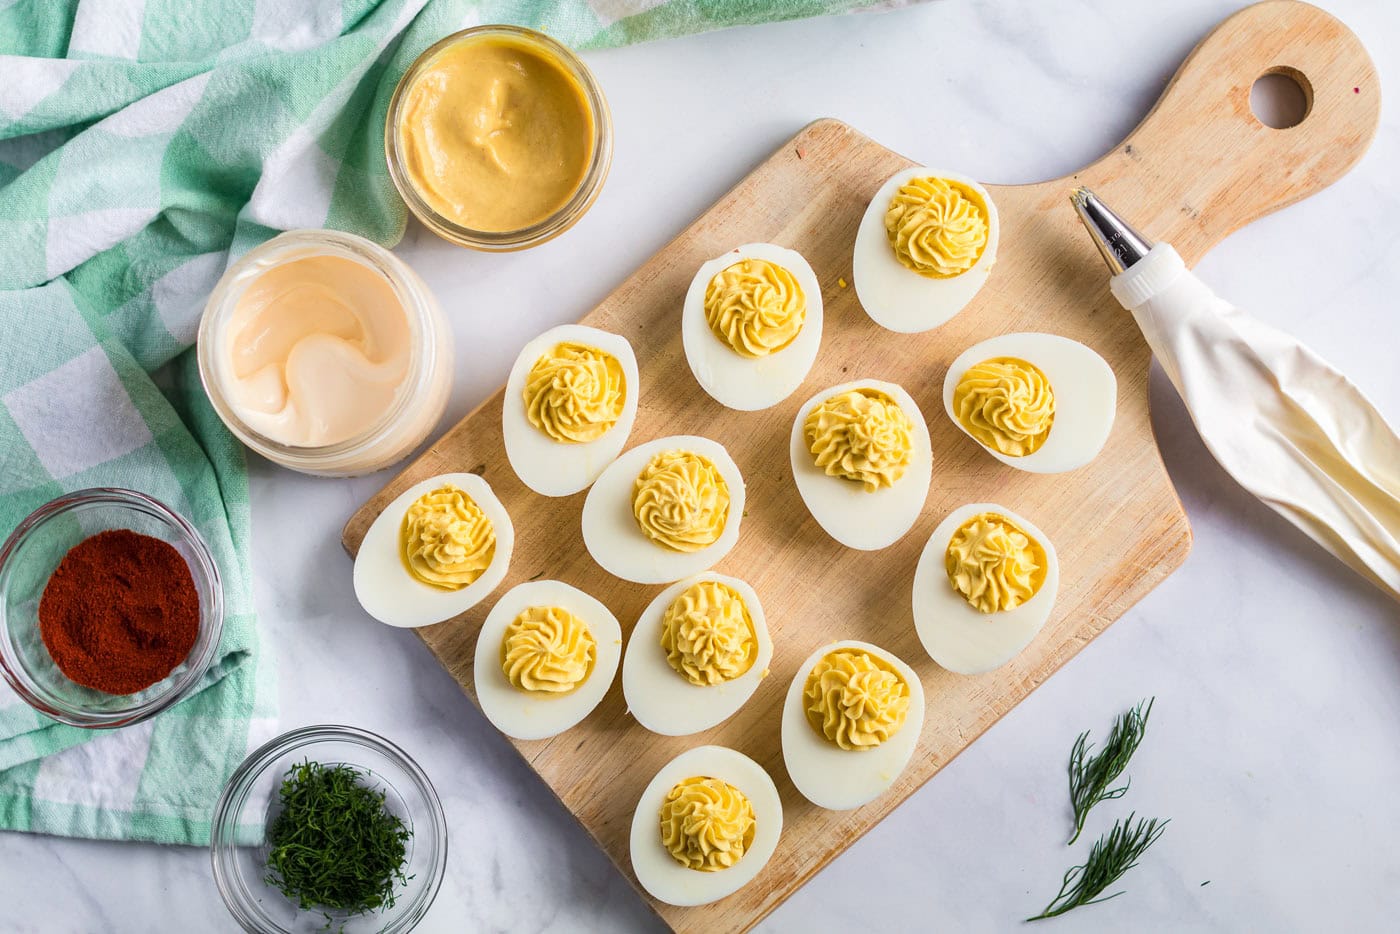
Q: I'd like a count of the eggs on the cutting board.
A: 12